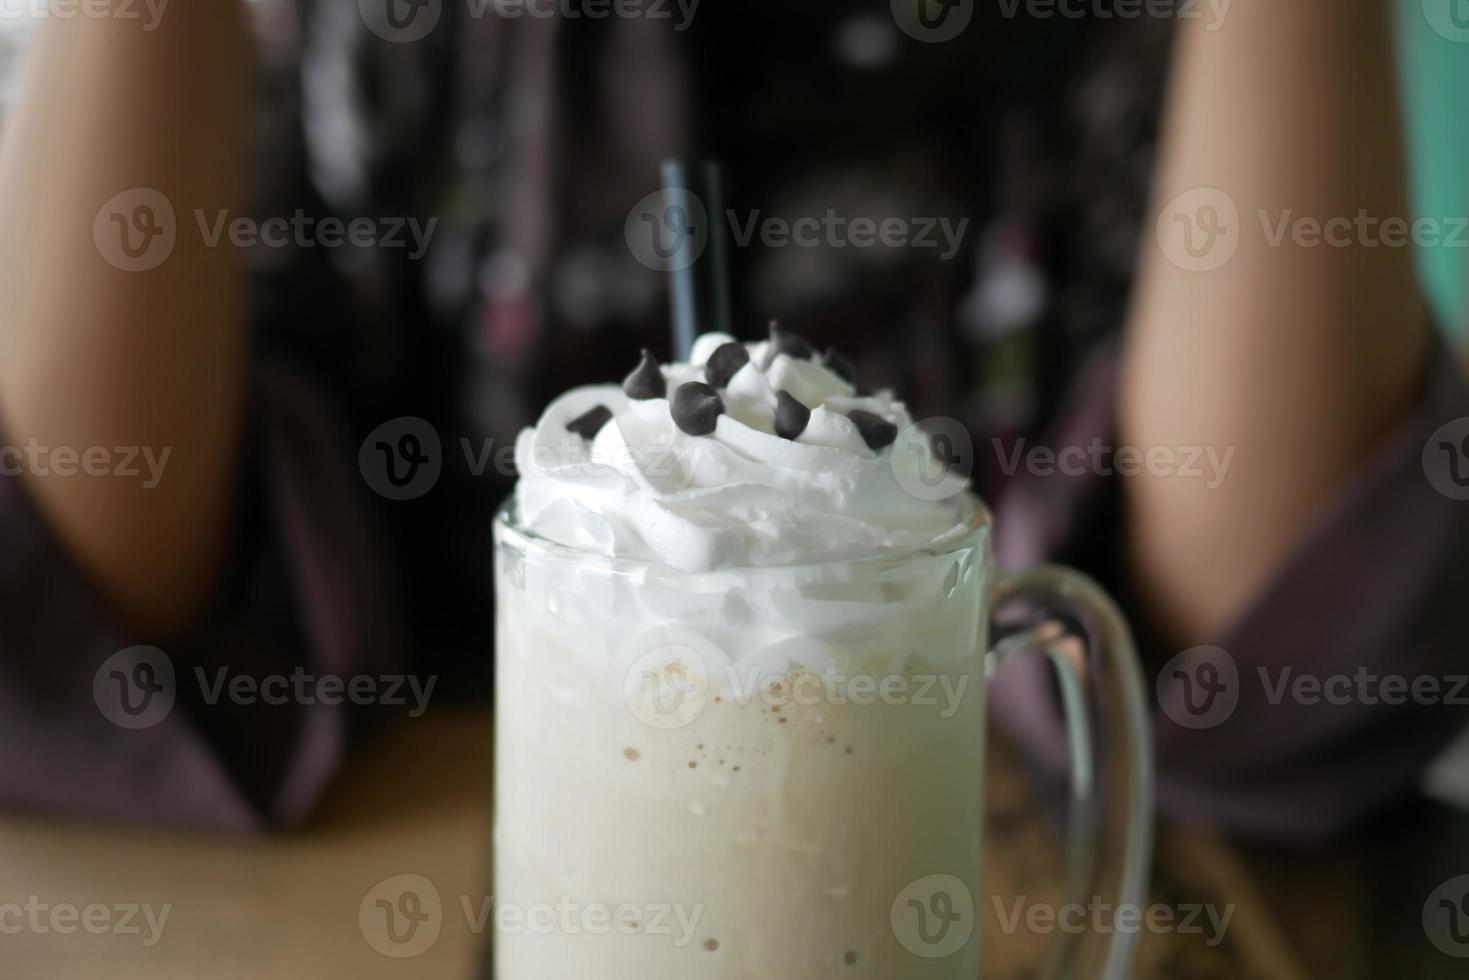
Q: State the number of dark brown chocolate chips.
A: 8